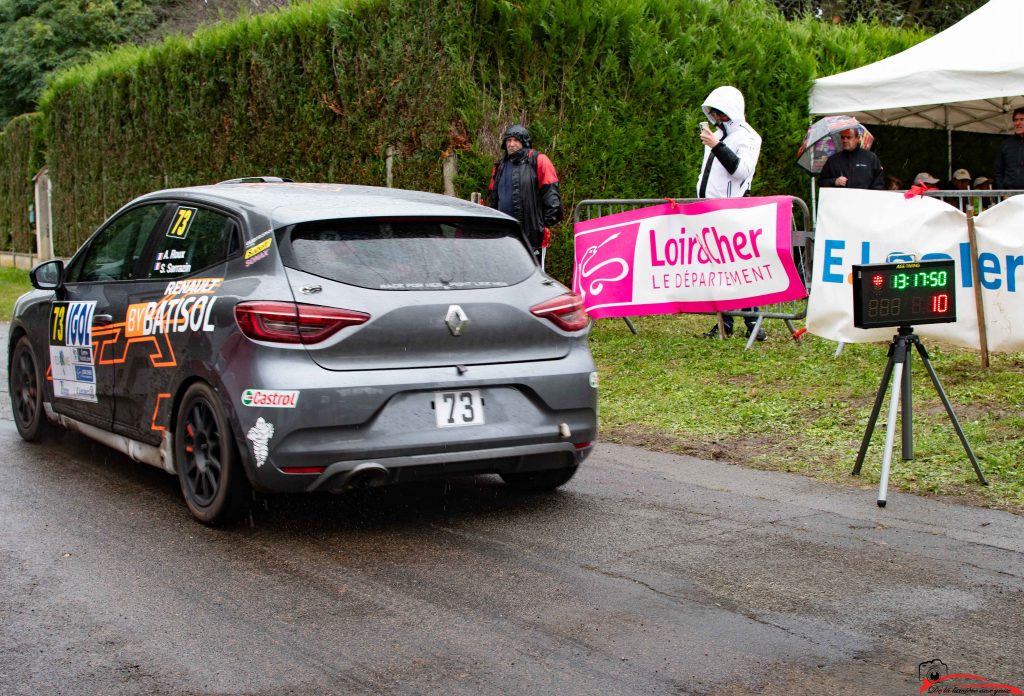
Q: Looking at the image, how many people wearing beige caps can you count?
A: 3